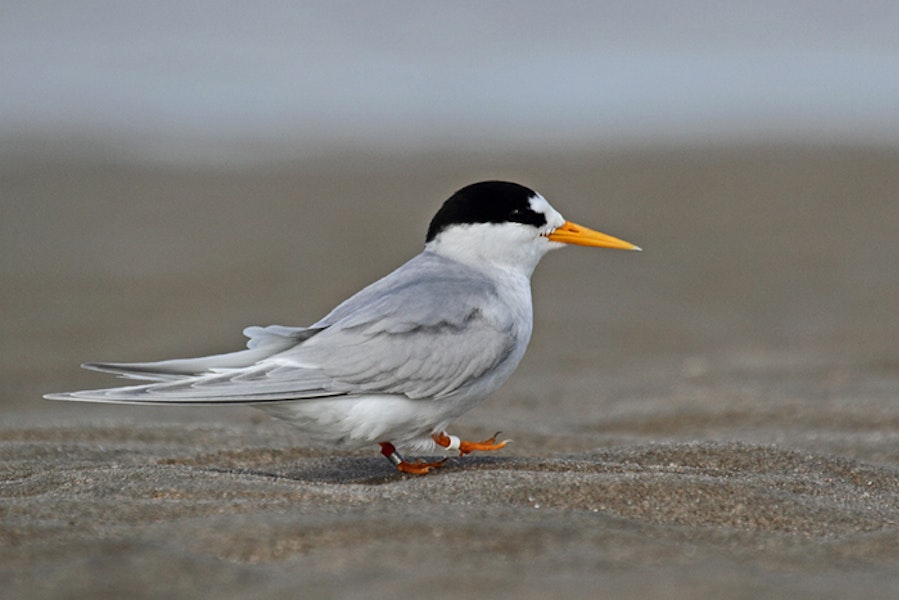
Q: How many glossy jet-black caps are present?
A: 1